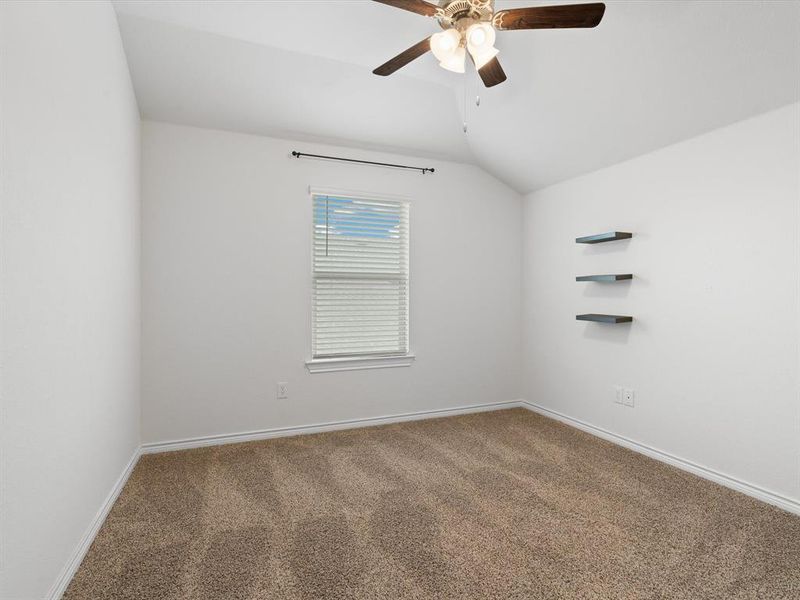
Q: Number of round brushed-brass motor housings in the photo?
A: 1